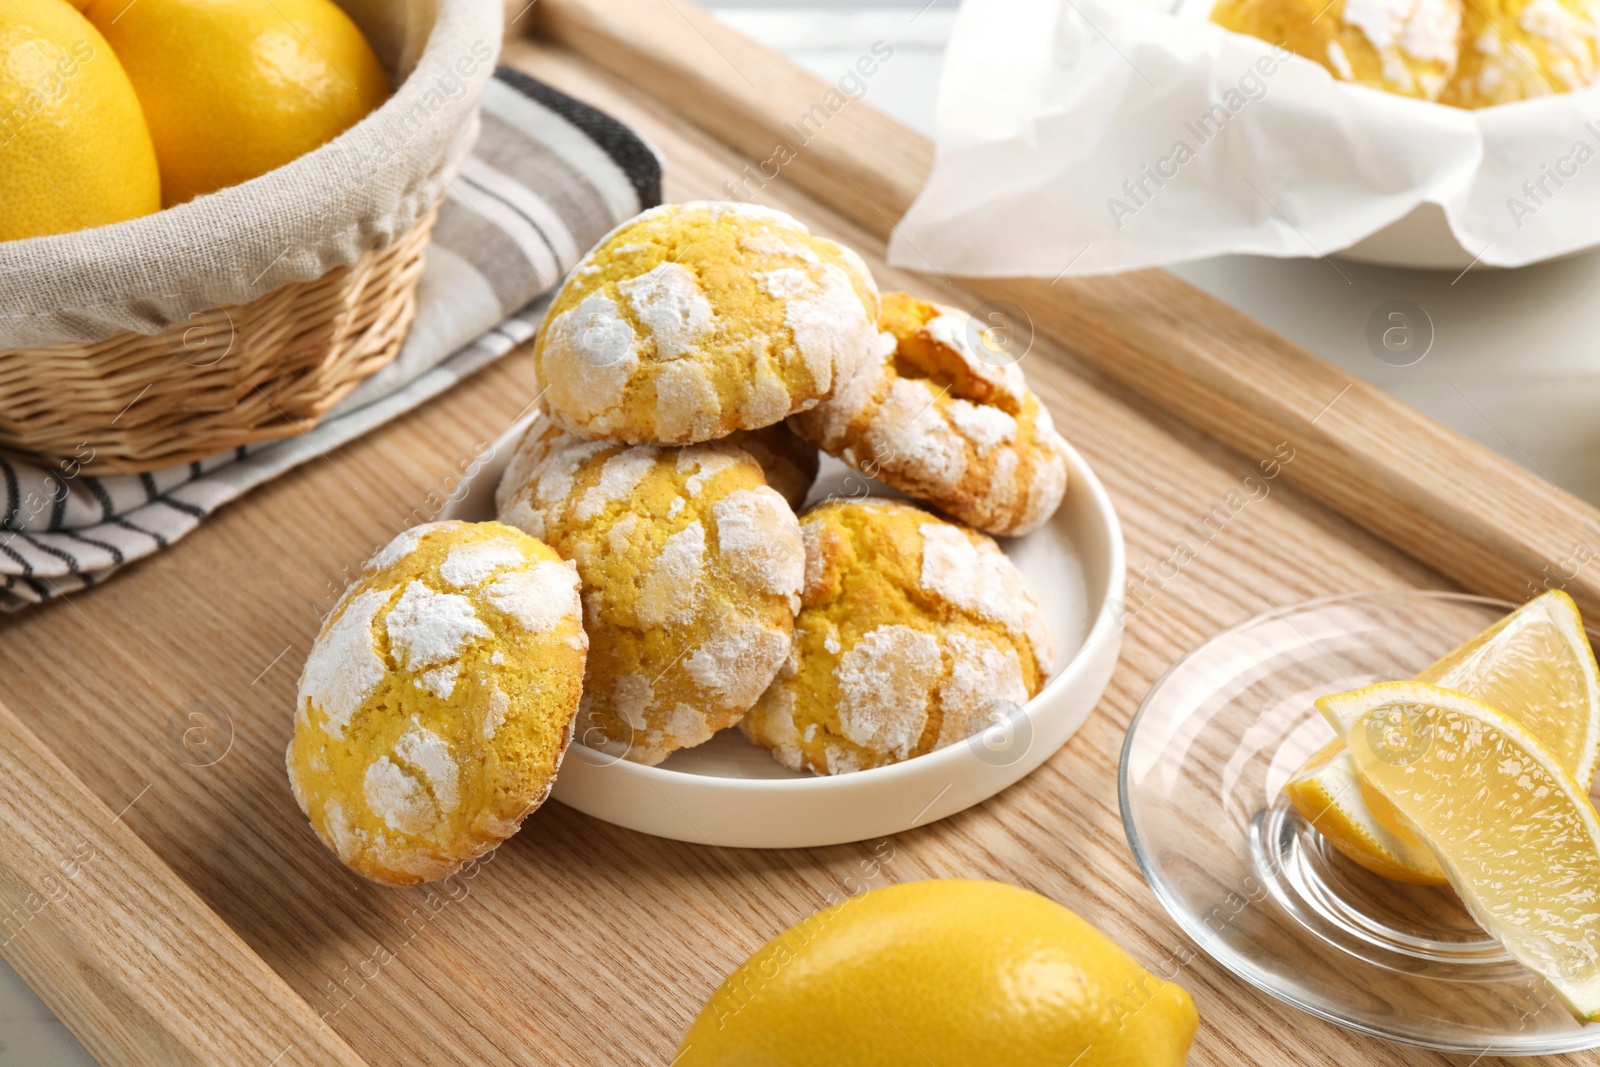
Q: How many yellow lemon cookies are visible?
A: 8